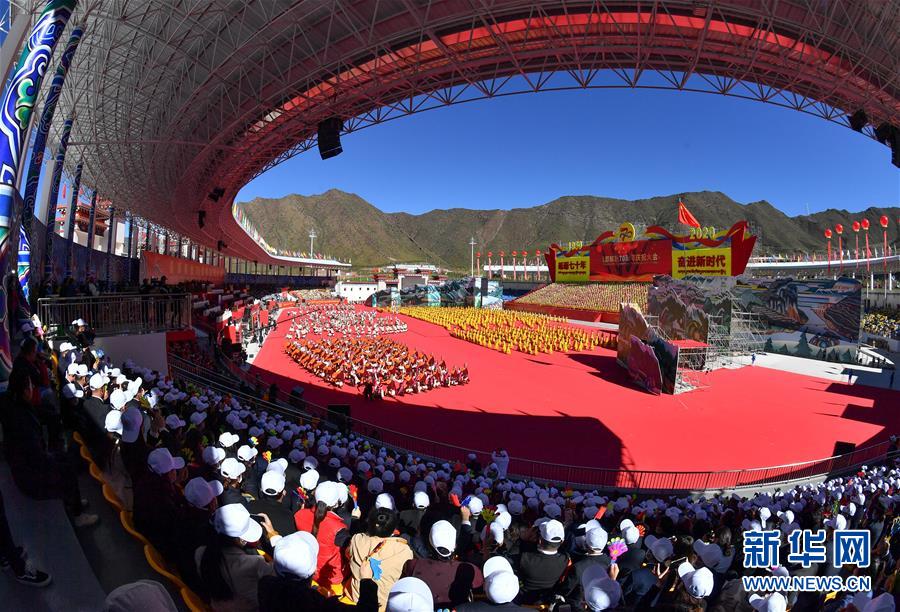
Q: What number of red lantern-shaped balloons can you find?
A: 11